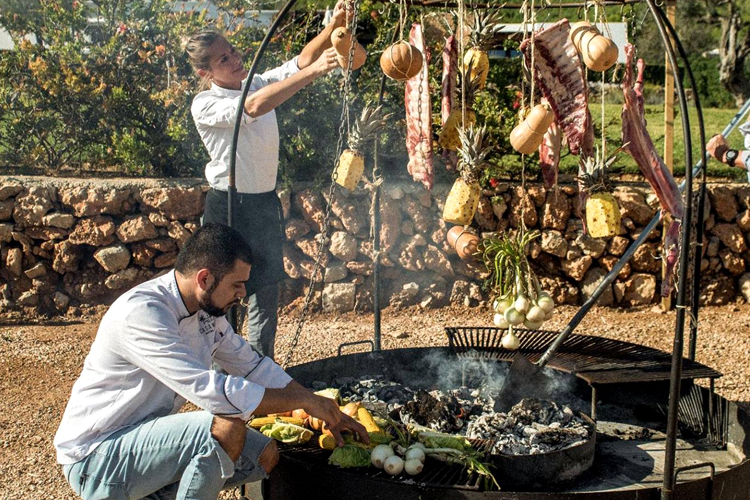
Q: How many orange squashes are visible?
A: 5